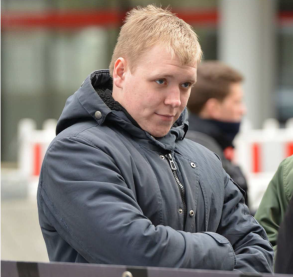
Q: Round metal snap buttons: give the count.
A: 5